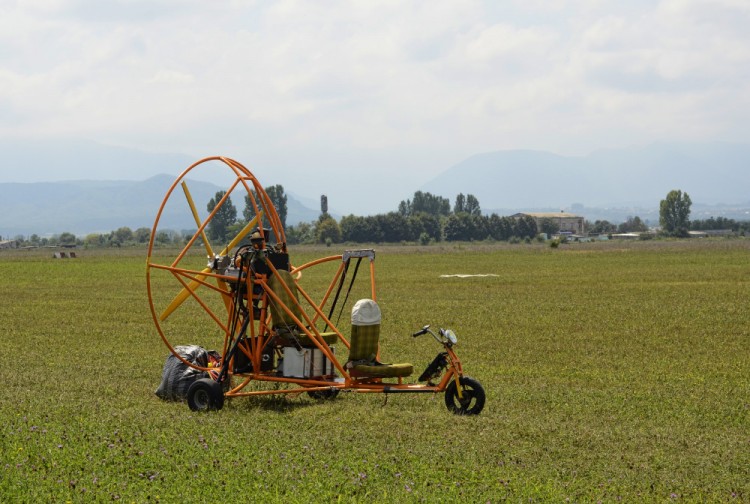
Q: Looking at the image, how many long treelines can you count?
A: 1